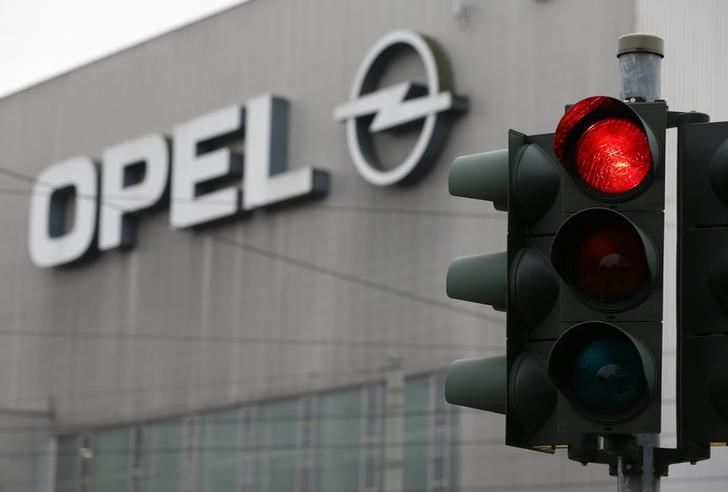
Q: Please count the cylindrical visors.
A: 6